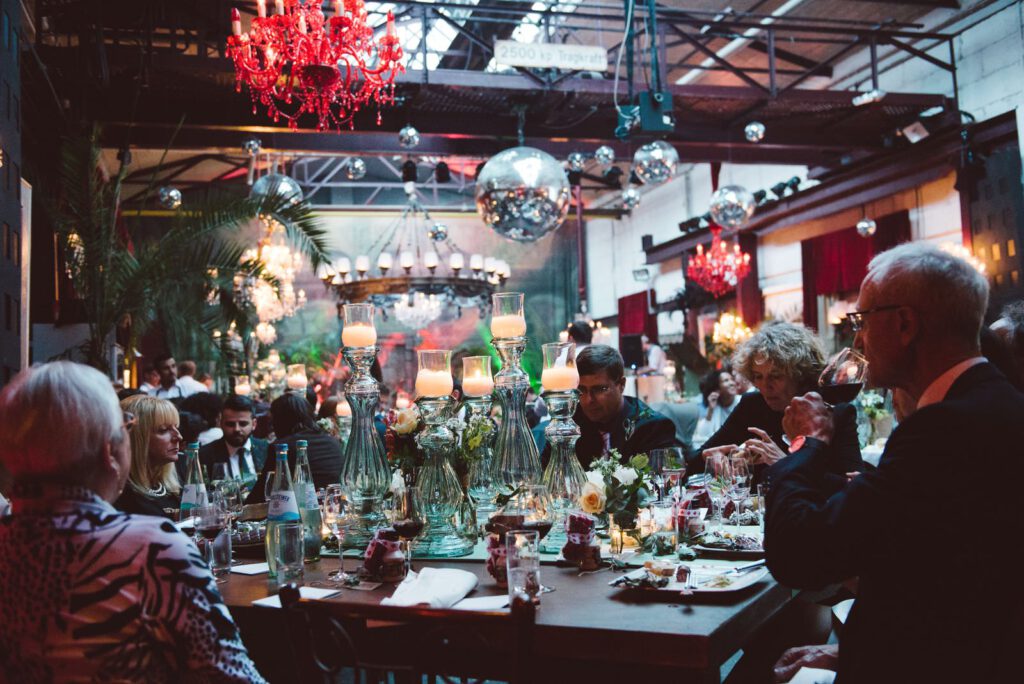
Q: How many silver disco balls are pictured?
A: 14